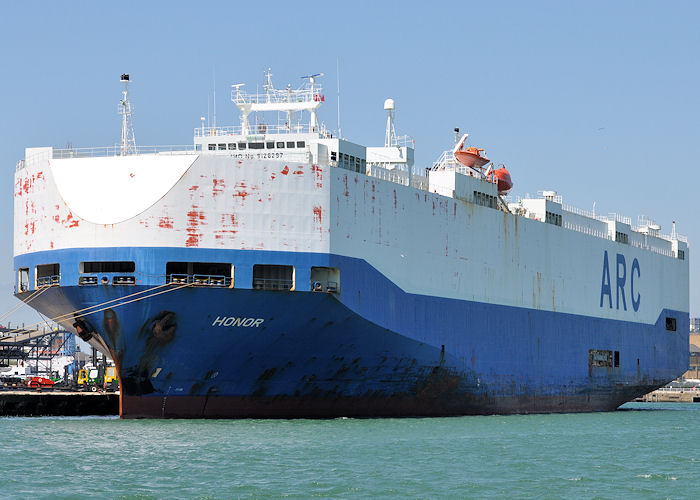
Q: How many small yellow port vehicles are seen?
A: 2